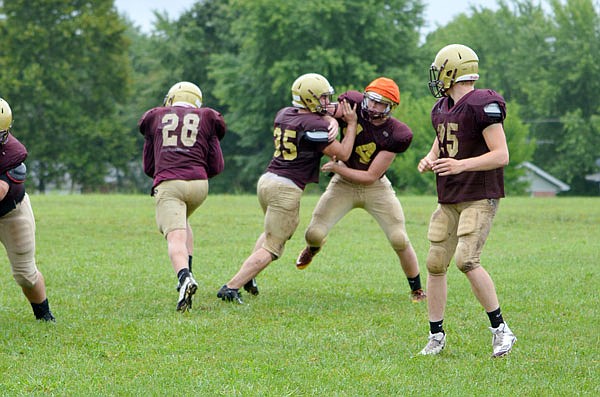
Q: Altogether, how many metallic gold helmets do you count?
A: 4